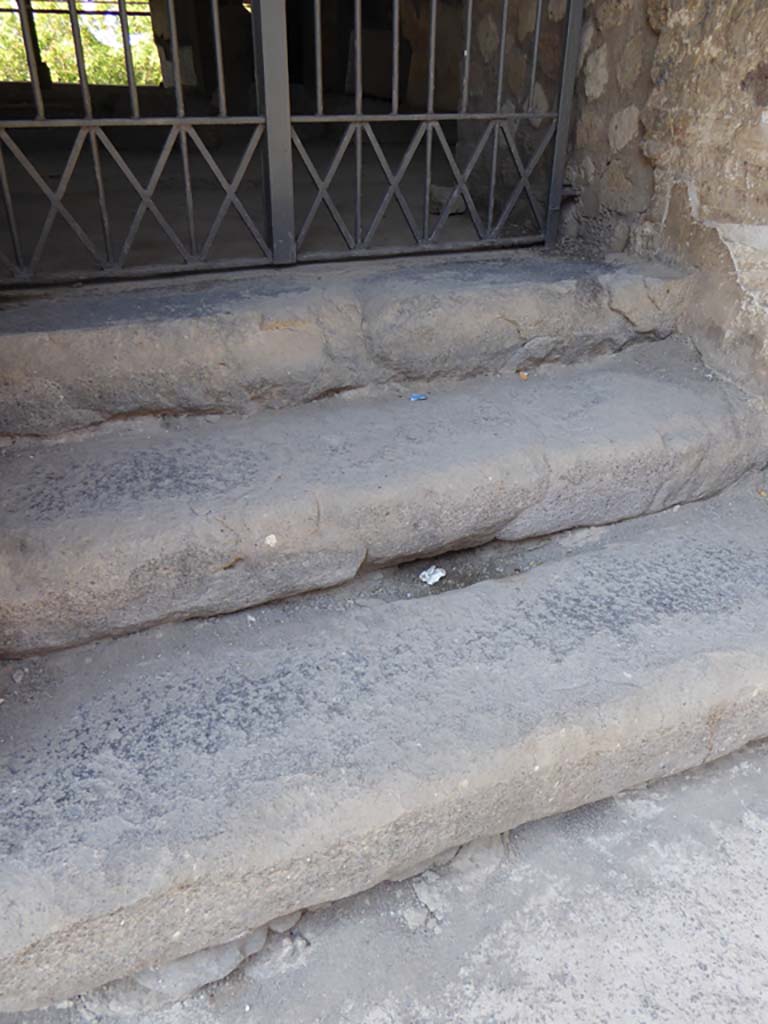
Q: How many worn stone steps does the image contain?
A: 3